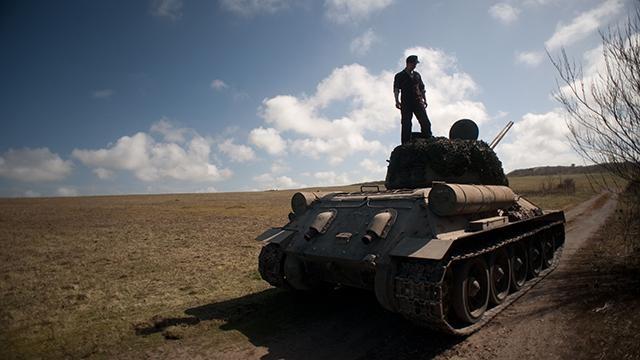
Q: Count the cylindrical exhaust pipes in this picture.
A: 2